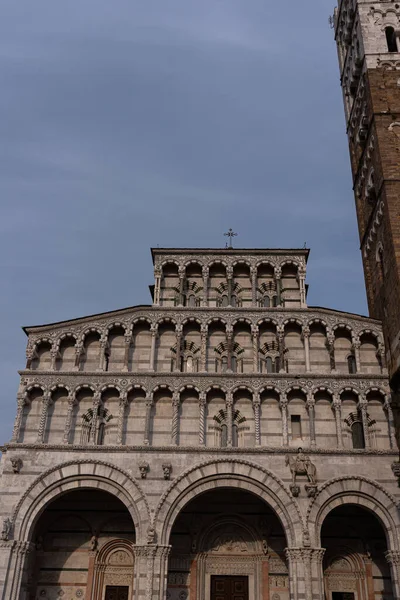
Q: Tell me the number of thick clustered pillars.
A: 4